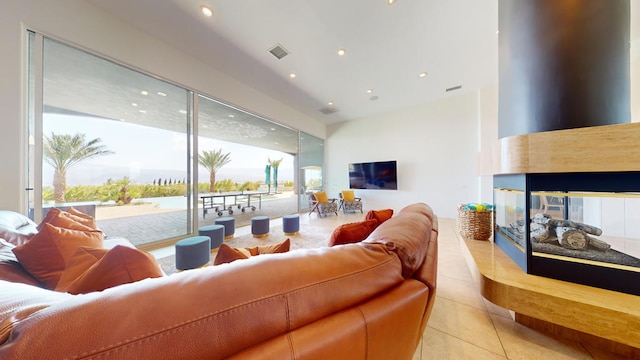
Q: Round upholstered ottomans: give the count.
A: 5